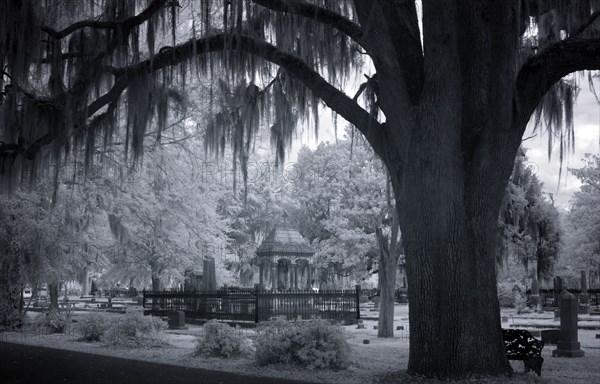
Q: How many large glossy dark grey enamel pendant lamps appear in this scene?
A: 0